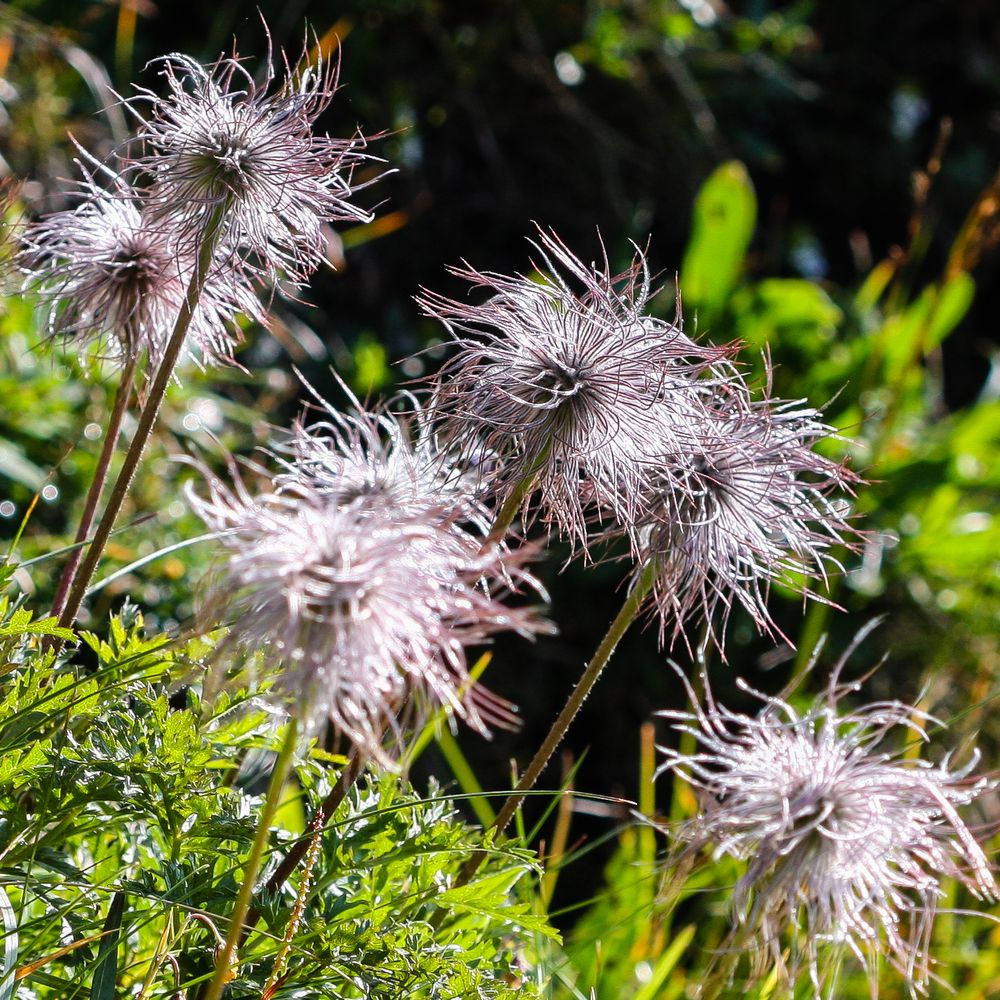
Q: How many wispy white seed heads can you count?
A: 7